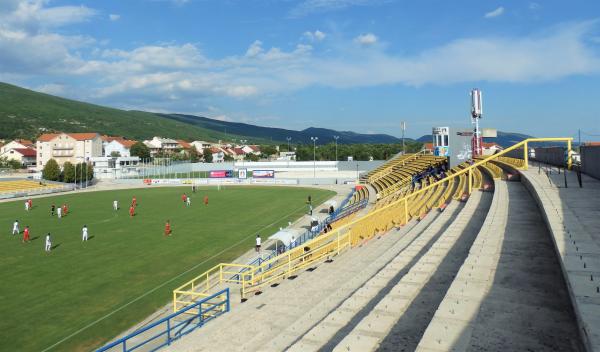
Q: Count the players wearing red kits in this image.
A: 8